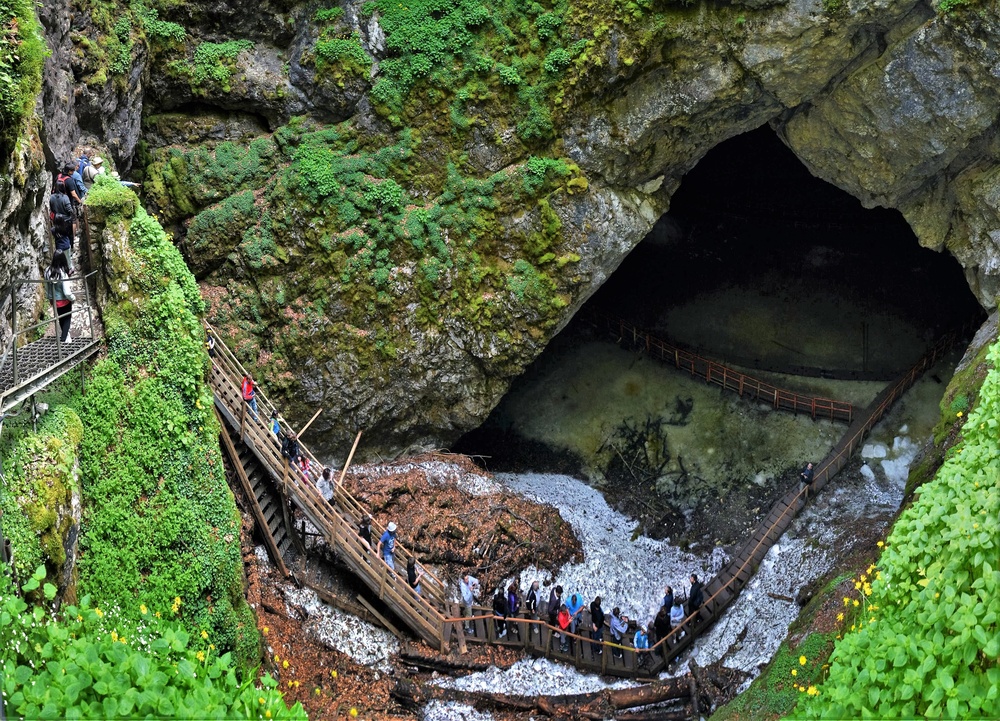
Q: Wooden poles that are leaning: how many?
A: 2